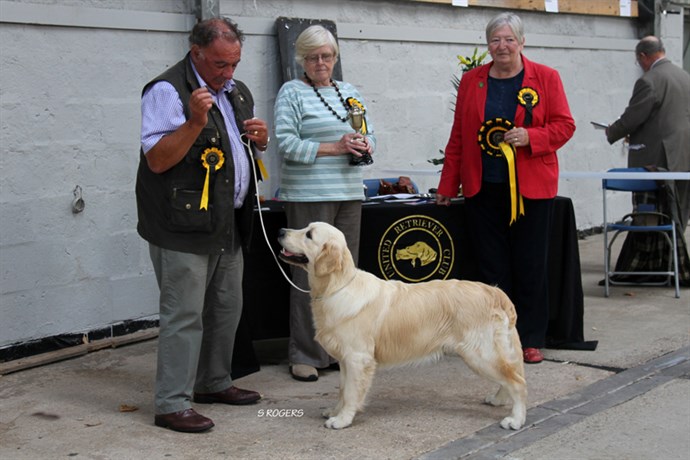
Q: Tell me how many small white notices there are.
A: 3